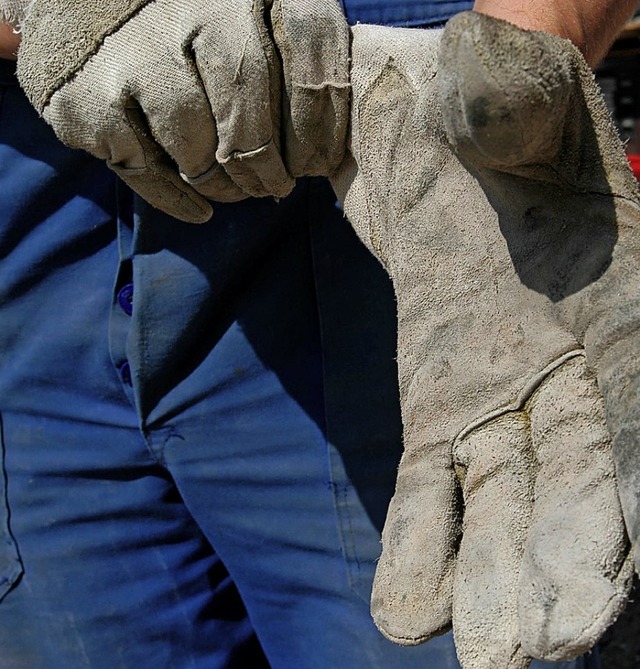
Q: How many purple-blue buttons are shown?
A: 2